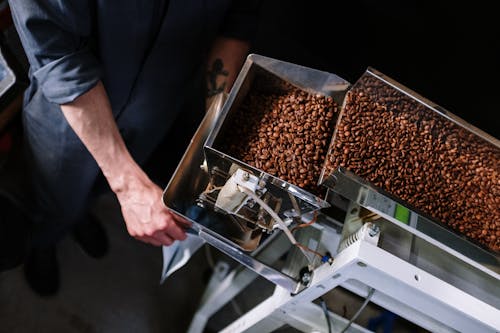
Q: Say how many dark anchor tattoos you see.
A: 1